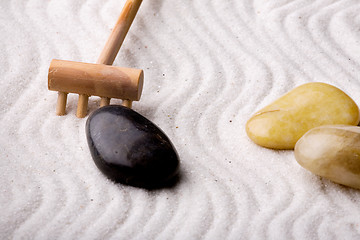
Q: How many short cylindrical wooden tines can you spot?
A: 4